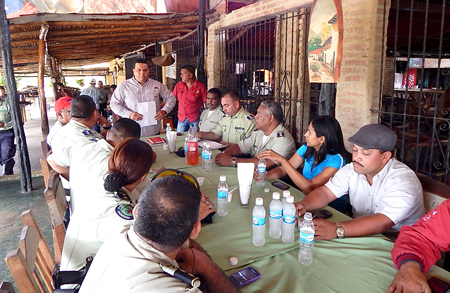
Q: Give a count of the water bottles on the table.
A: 11